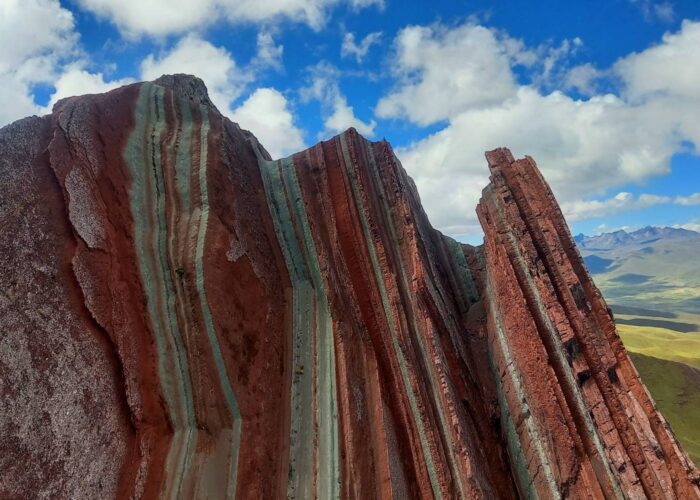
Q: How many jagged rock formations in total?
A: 3